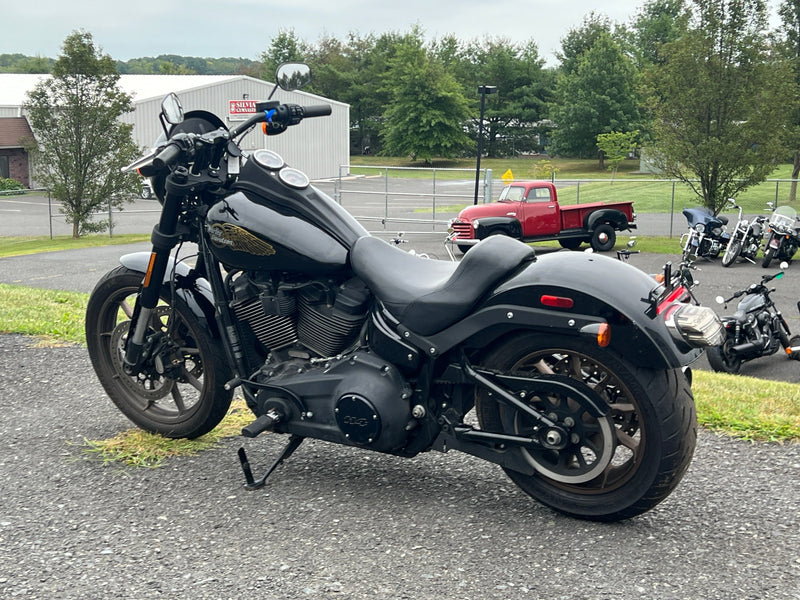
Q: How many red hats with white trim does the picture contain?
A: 0